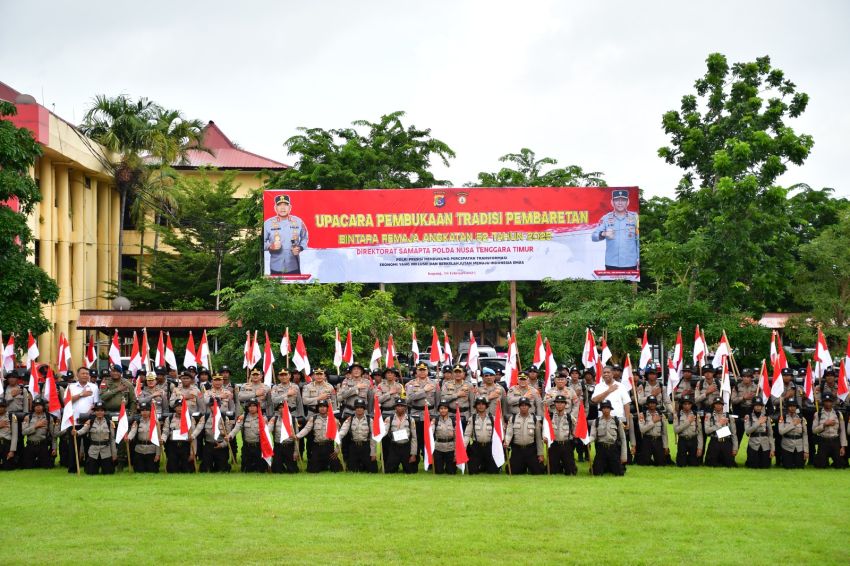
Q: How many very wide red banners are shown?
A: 1